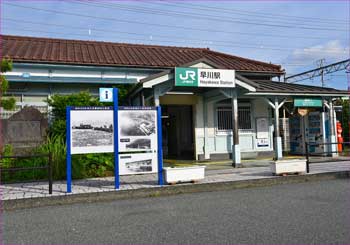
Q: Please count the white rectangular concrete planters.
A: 2